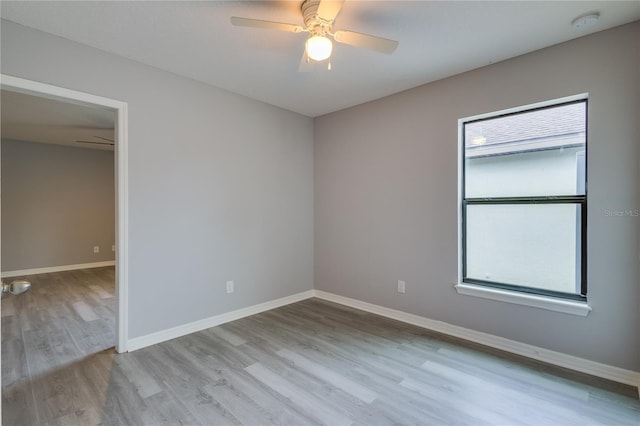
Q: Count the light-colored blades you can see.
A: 4